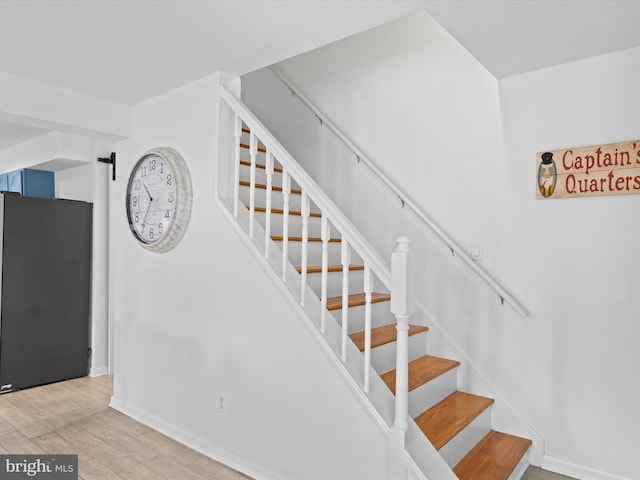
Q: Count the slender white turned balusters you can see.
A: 8